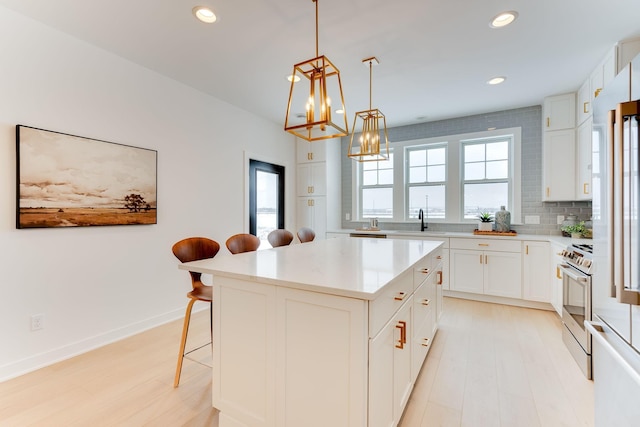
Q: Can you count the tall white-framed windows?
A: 3